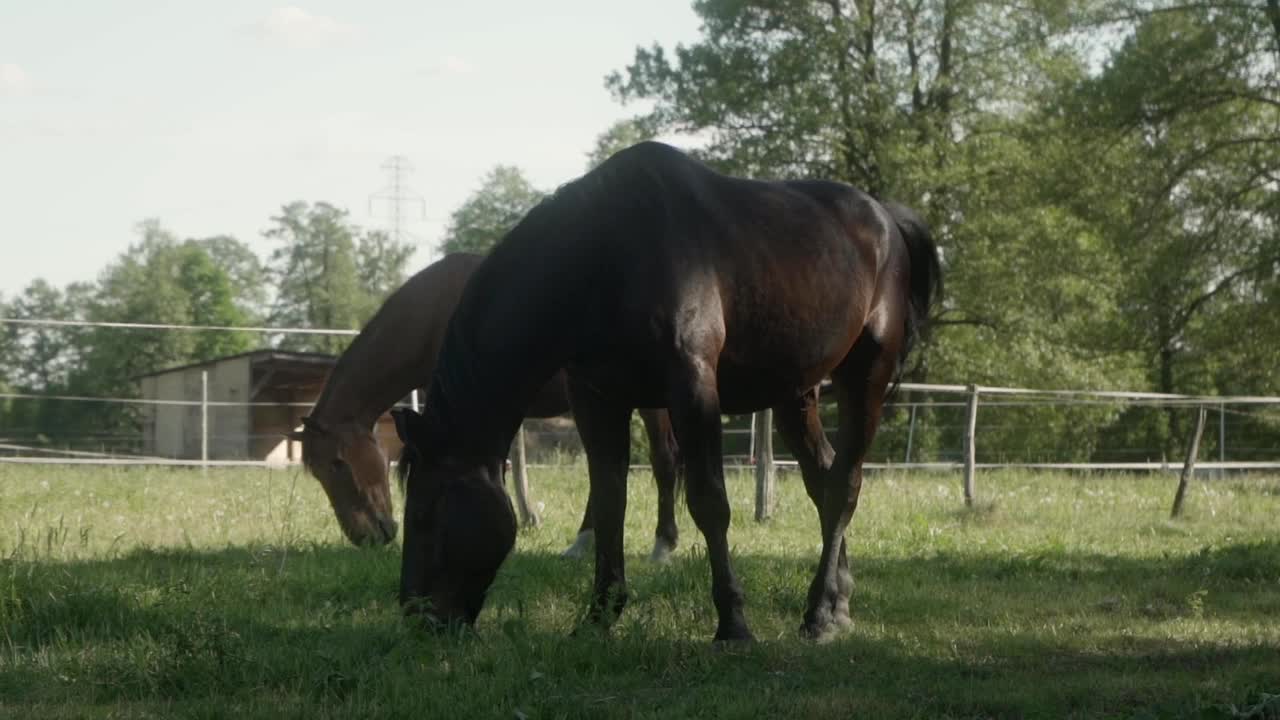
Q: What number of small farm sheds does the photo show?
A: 1